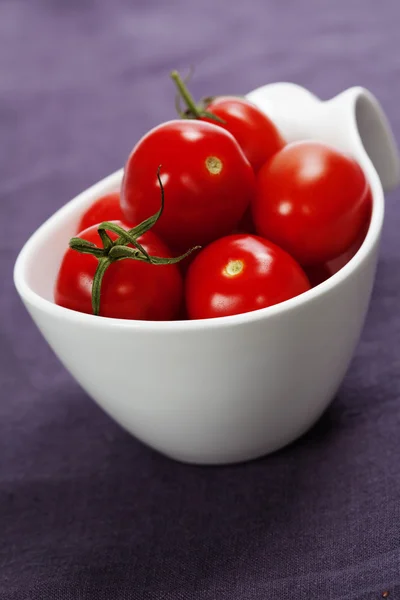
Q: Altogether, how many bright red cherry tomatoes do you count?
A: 6